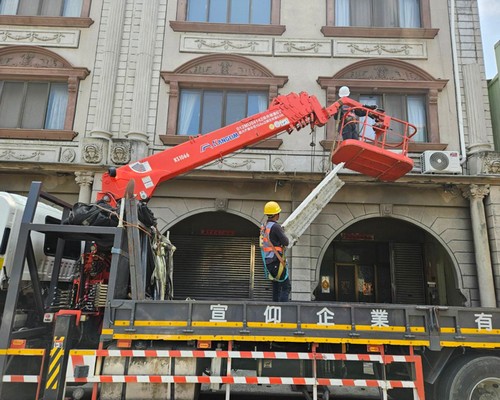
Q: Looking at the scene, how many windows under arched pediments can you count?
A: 3